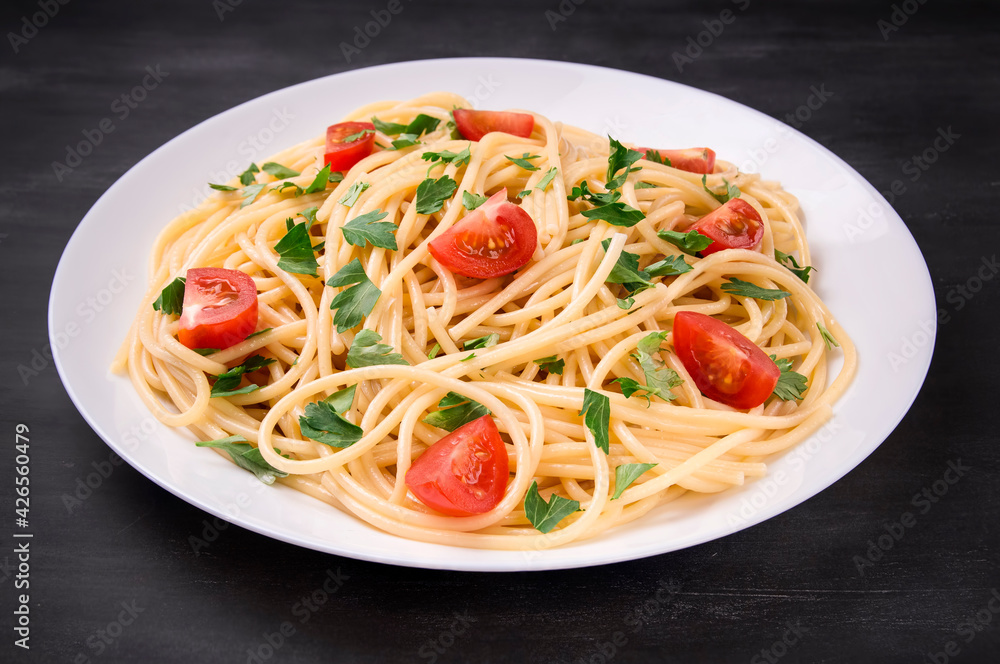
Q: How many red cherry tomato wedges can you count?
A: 8